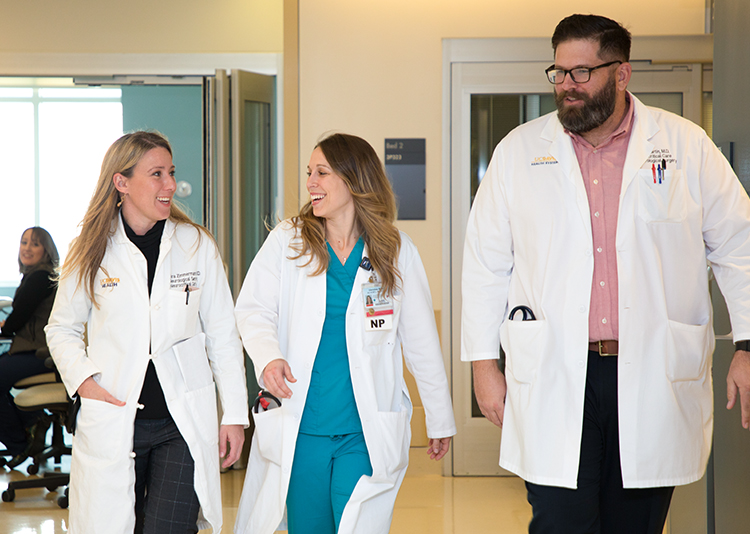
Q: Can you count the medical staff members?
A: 3